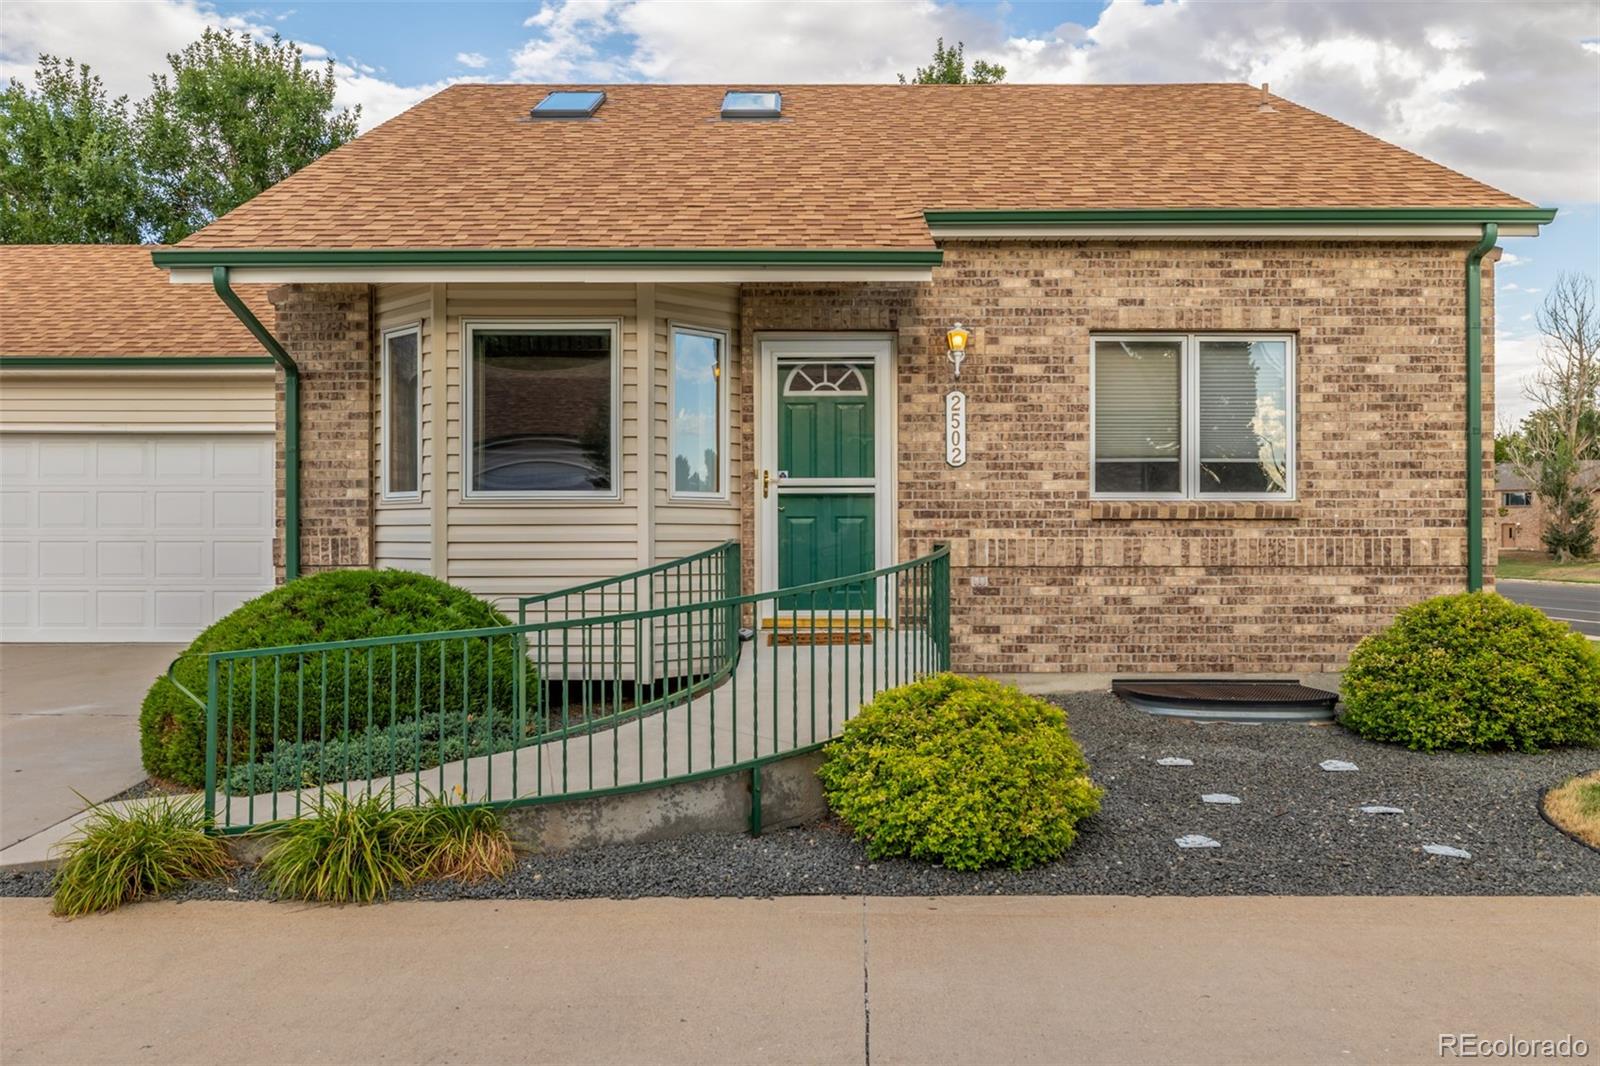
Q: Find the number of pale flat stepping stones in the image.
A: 6